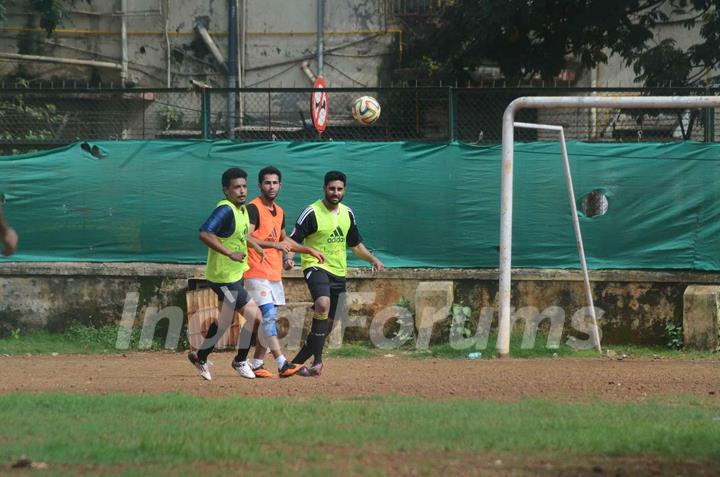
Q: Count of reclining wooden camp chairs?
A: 0